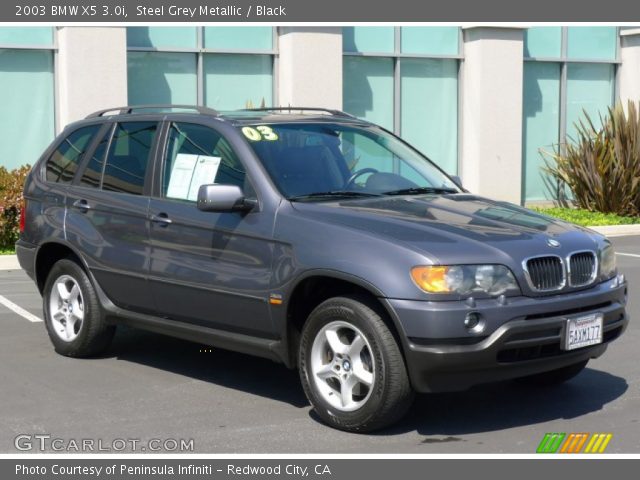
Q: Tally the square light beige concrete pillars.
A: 4